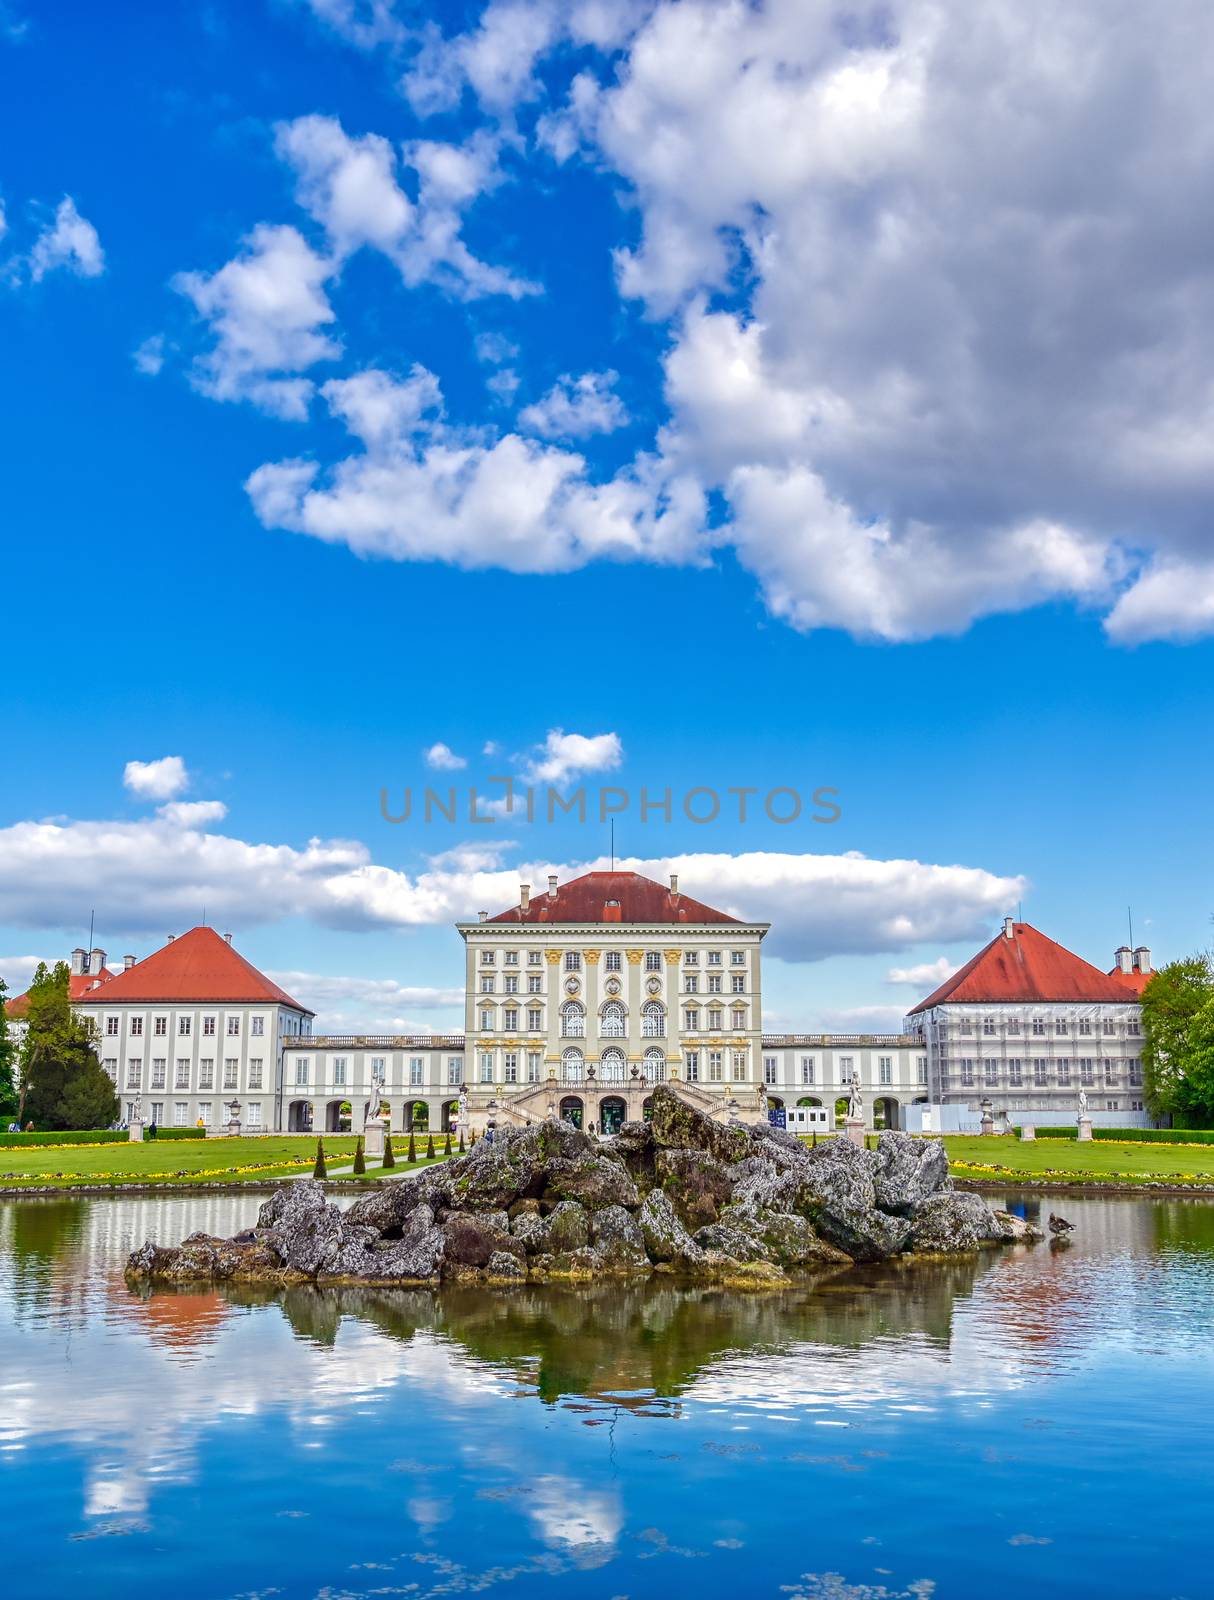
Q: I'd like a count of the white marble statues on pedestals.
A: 6